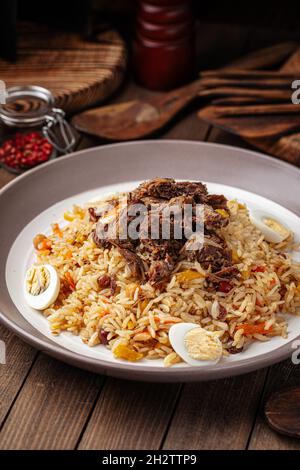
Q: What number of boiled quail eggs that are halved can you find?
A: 3